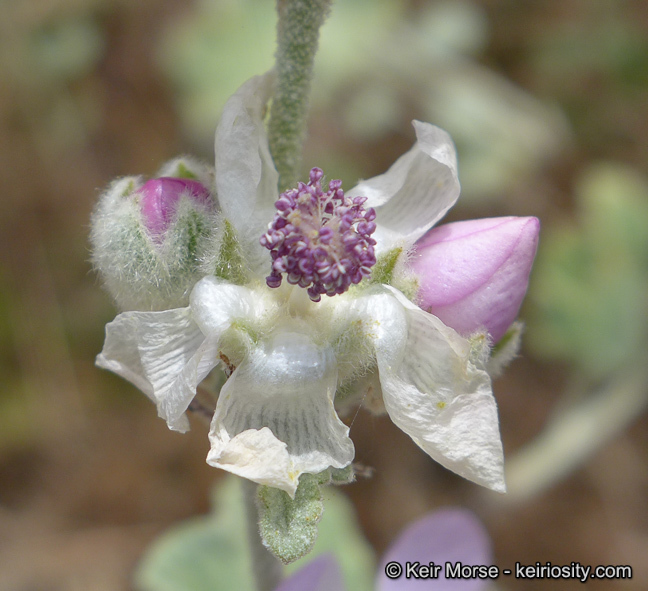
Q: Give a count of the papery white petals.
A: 5